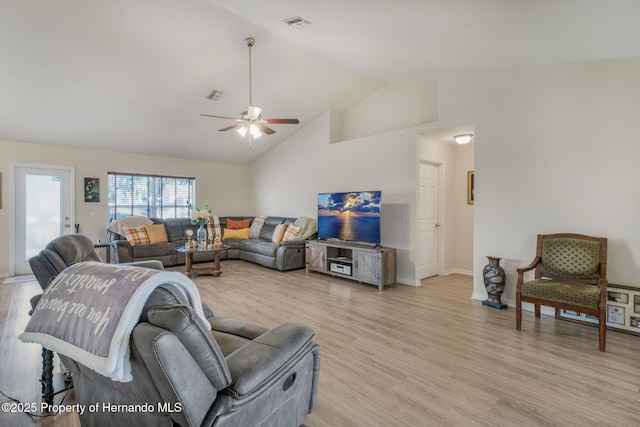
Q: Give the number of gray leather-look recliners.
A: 2